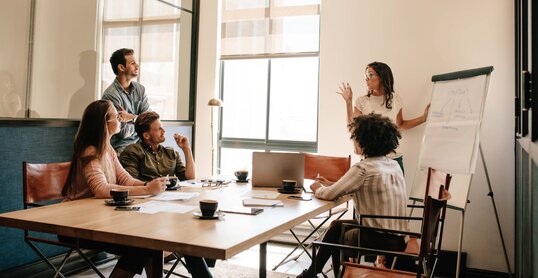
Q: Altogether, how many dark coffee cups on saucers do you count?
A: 5